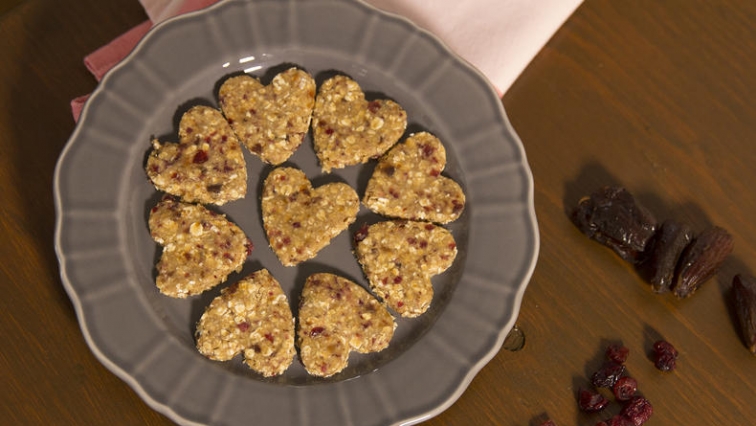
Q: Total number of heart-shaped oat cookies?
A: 9